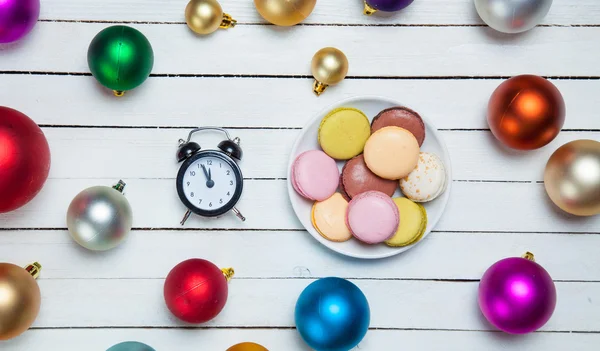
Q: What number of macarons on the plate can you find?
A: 9